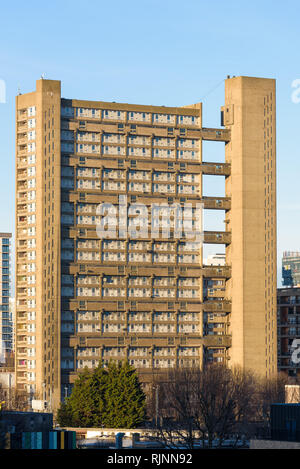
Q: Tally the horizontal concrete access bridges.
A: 7